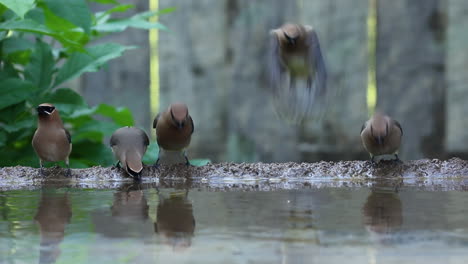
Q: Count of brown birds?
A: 5